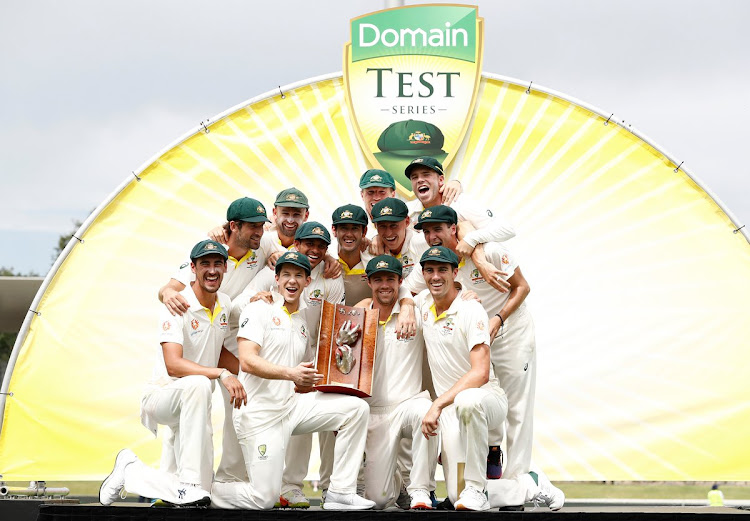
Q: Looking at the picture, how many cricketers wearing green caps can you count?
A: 12